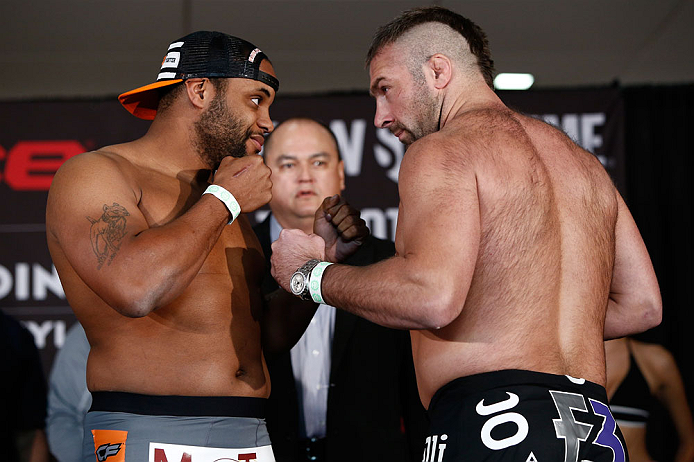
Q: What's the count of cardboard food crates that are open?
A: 0